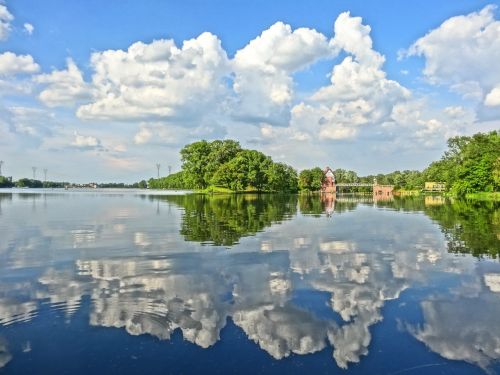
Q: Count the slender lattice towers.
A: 5